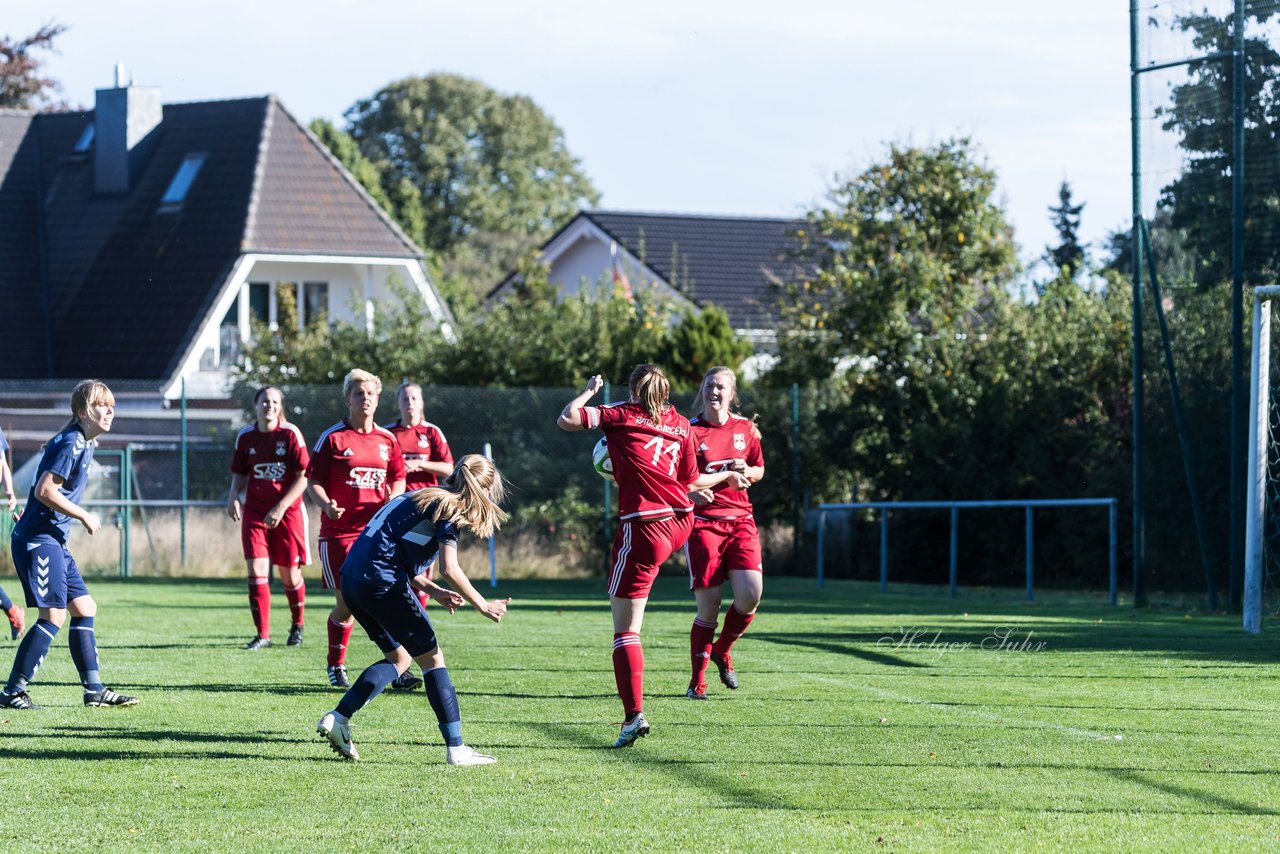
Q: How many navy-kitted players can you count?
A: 3